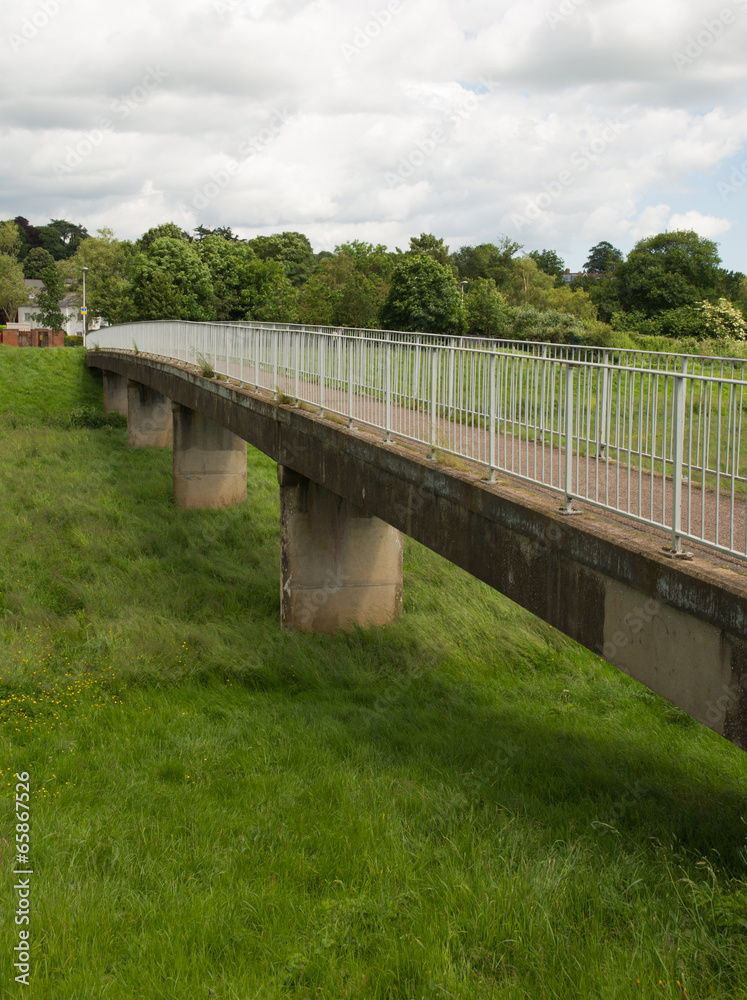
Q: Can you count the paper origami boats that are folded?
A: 0